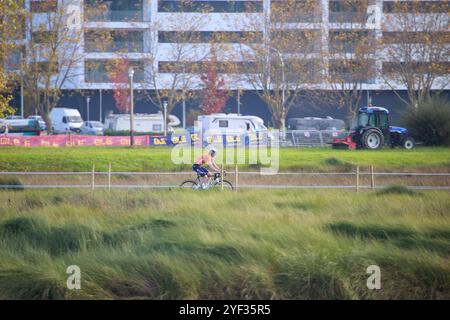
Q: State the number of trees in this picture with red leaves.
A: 2